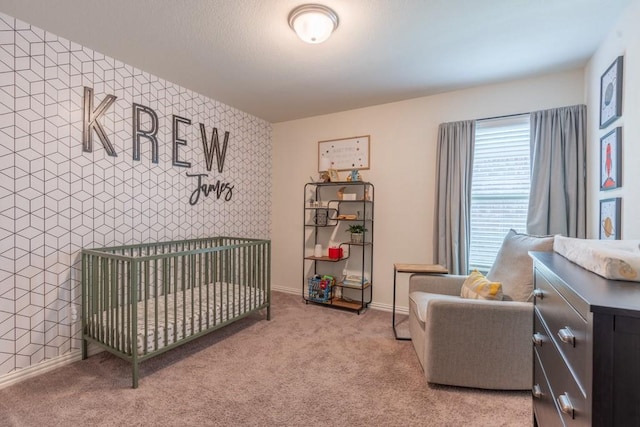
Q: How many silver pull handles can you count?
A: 5